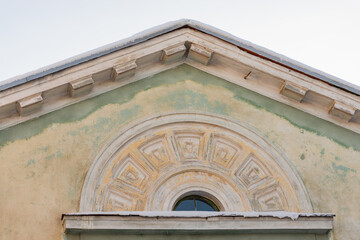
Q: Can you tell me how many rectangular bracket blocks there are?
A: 7